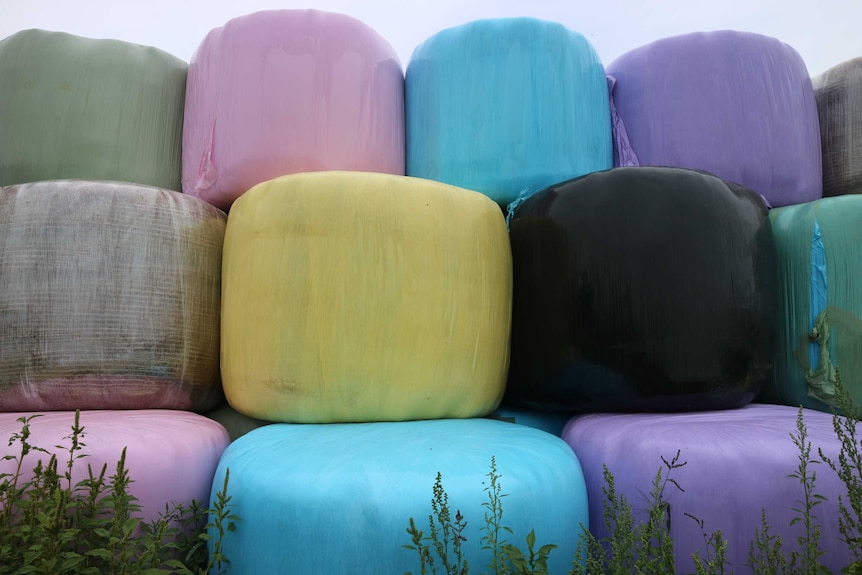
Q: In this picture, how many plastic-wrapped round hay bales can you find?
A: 12